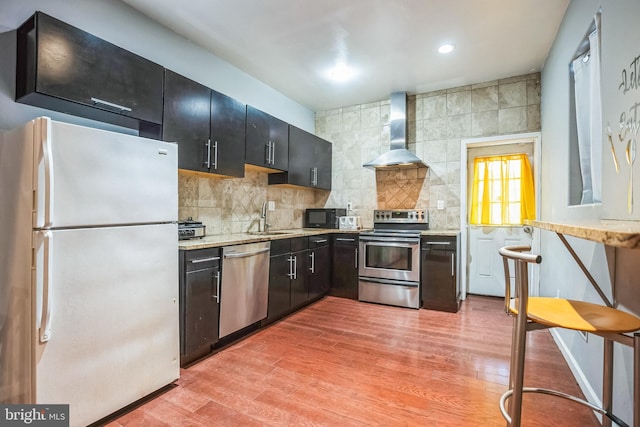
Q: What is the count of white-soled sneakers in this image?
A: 0